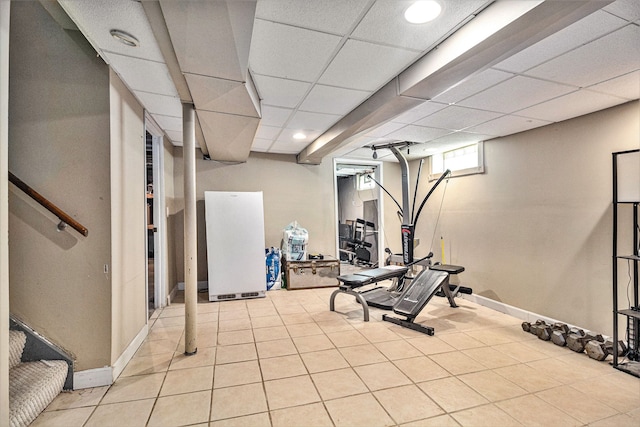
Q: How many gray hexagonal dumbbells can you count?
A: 6